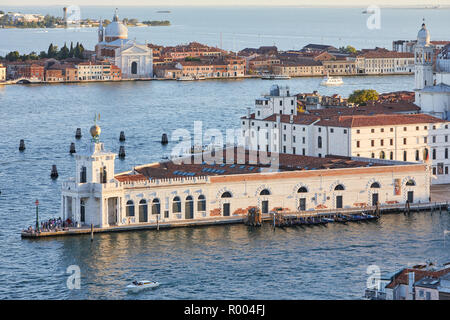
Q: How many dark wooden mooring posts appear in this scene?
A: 7